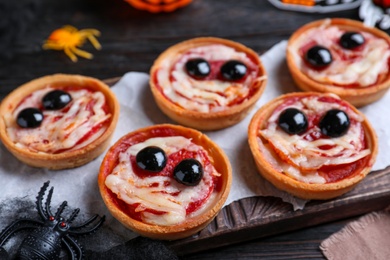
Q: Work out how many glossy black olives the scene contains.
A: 10